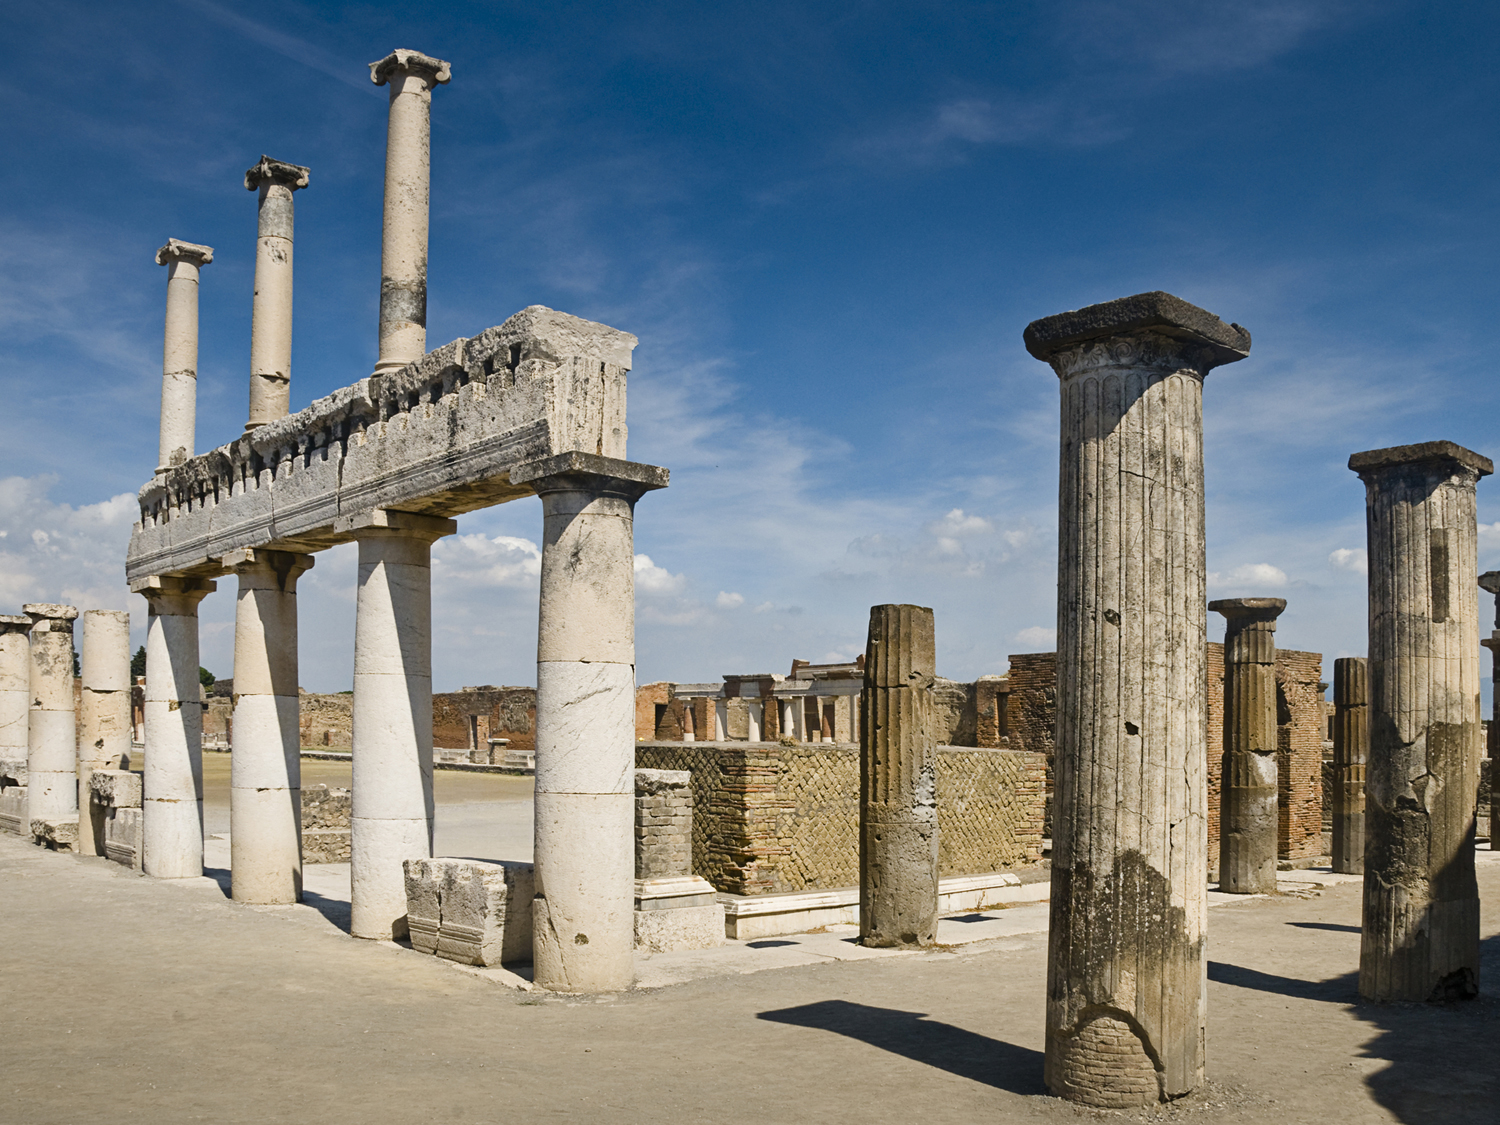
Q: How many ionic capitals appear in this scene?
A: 3